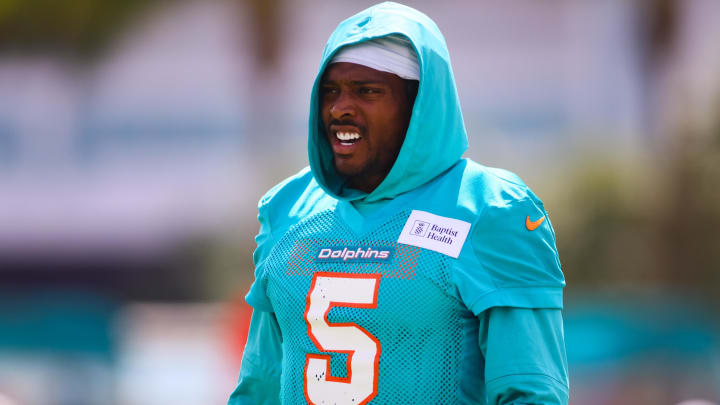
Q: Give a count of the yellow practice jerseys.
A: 0